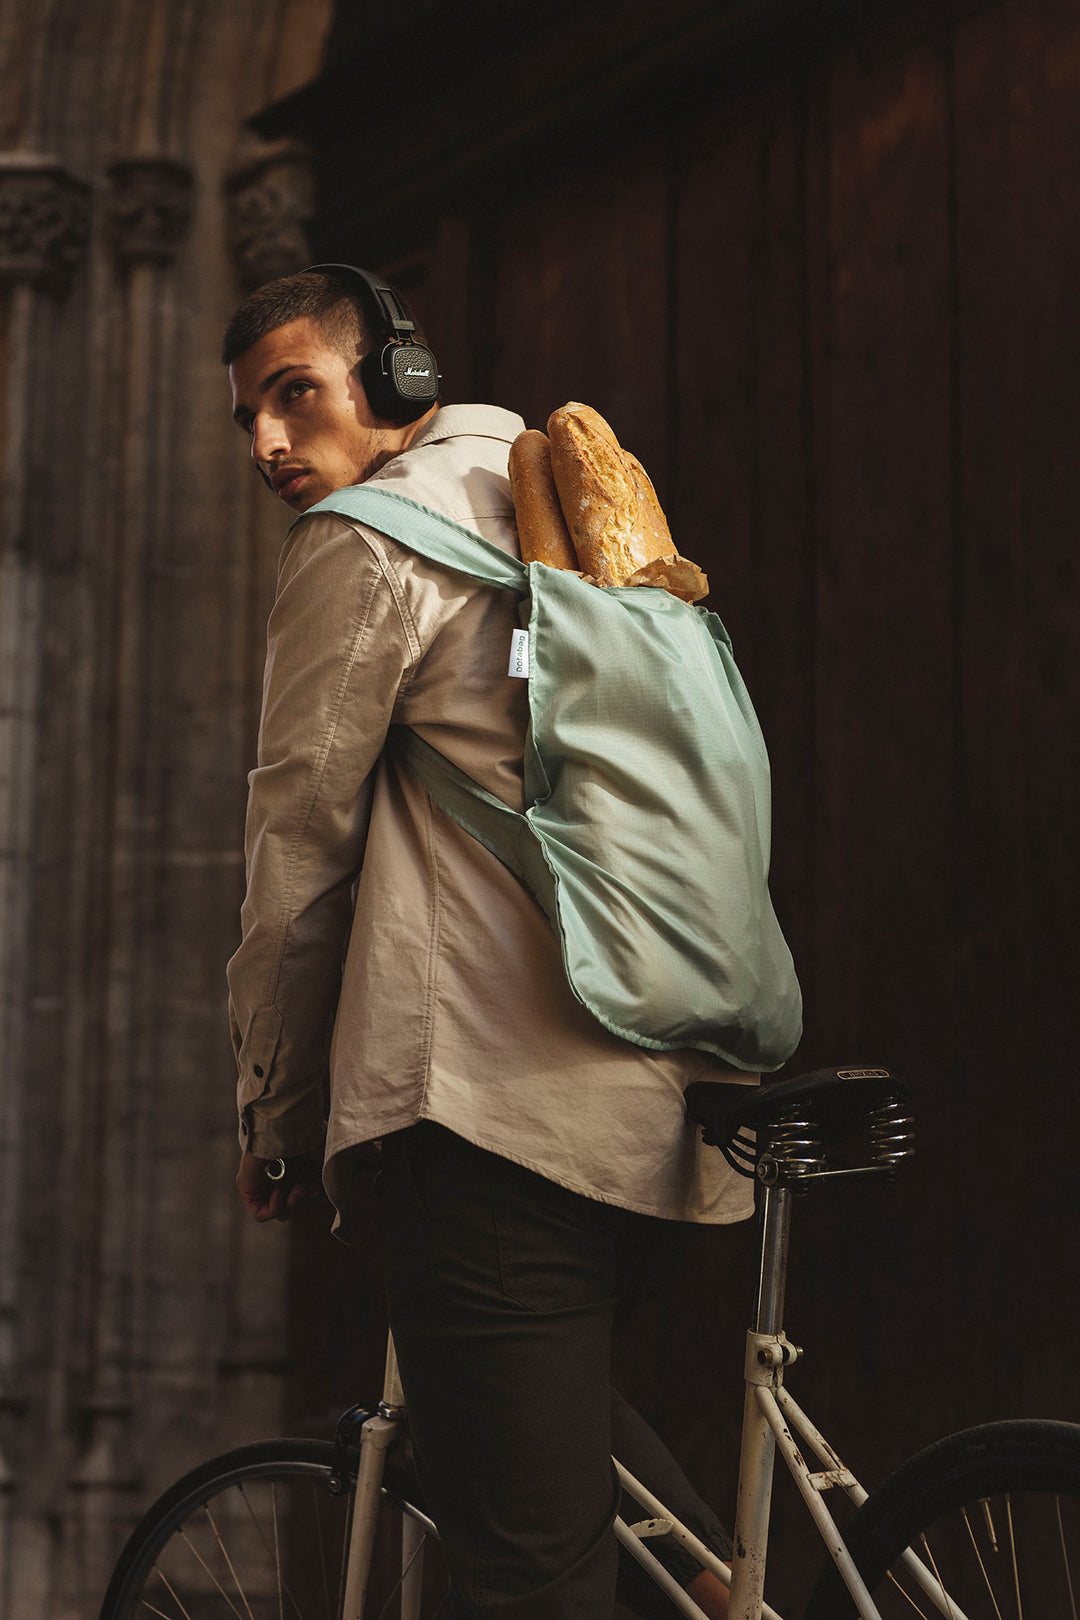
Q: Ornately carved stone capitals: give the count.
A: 3